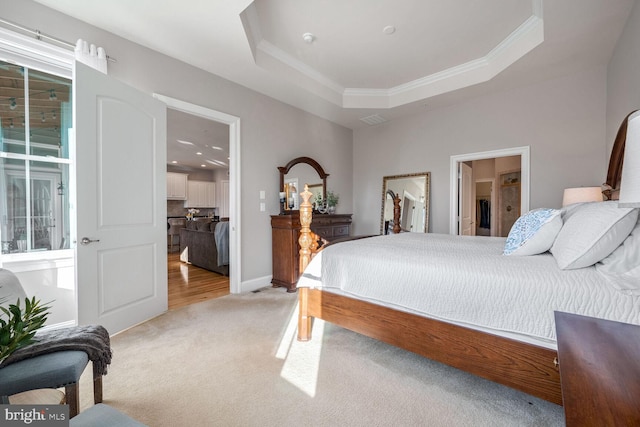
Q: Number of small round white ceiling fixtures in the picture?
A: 2